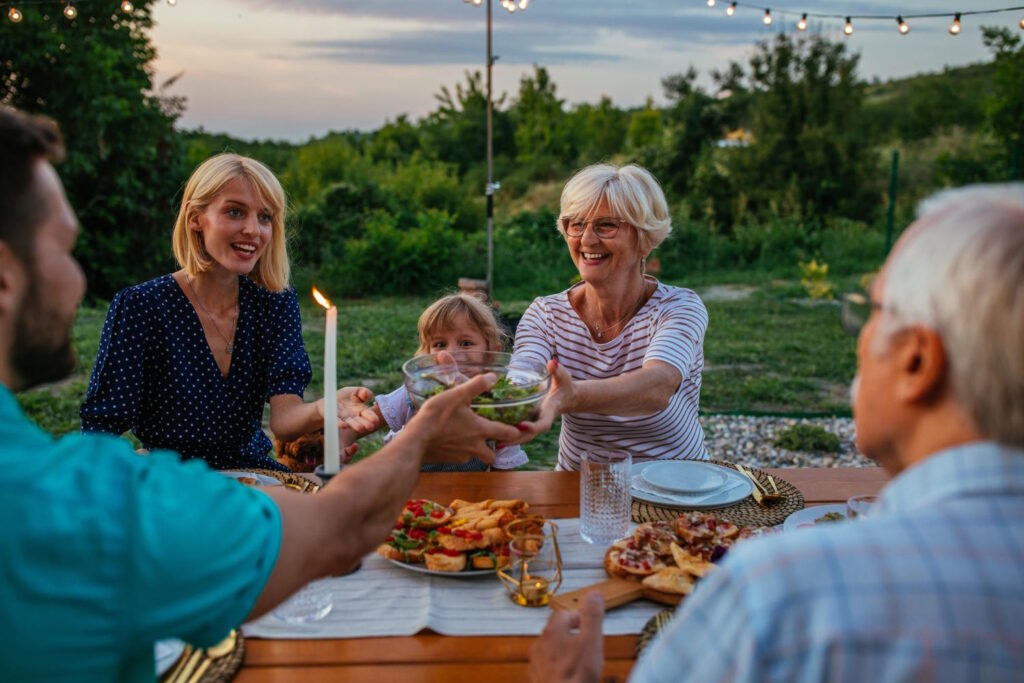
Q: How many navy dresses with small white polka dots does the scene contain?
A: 1